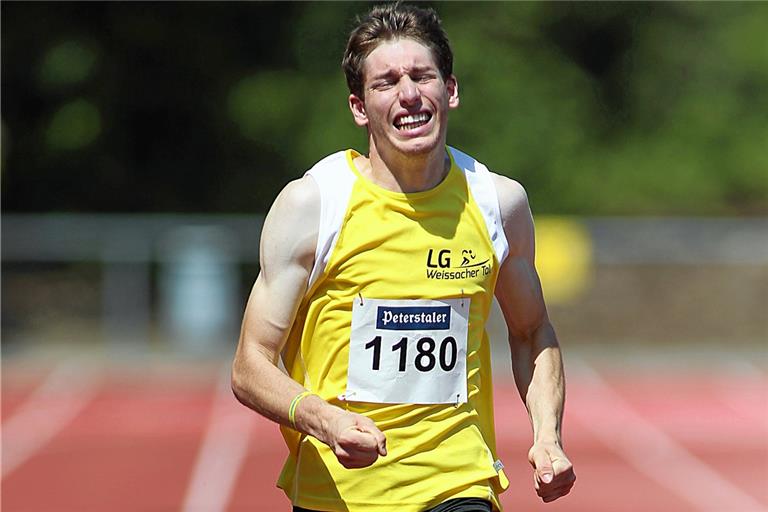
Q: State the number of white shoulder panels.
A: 2